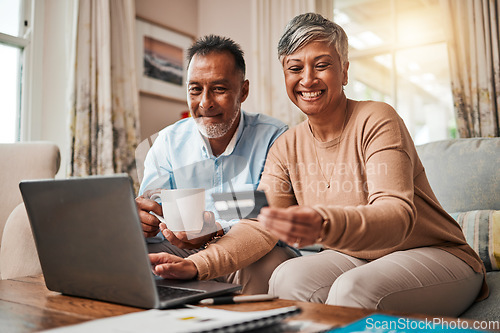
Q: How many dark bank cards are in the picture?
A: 1